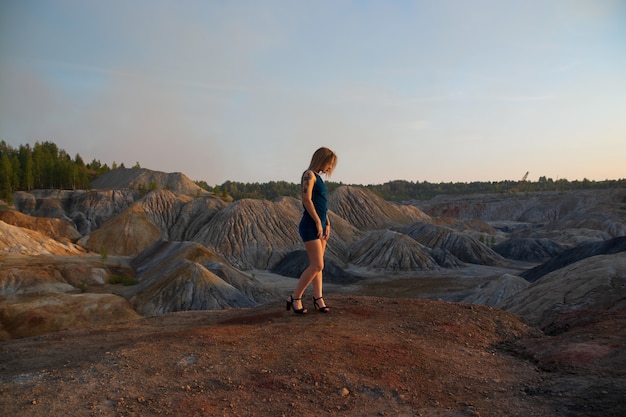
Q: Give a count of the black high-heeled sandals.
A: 2